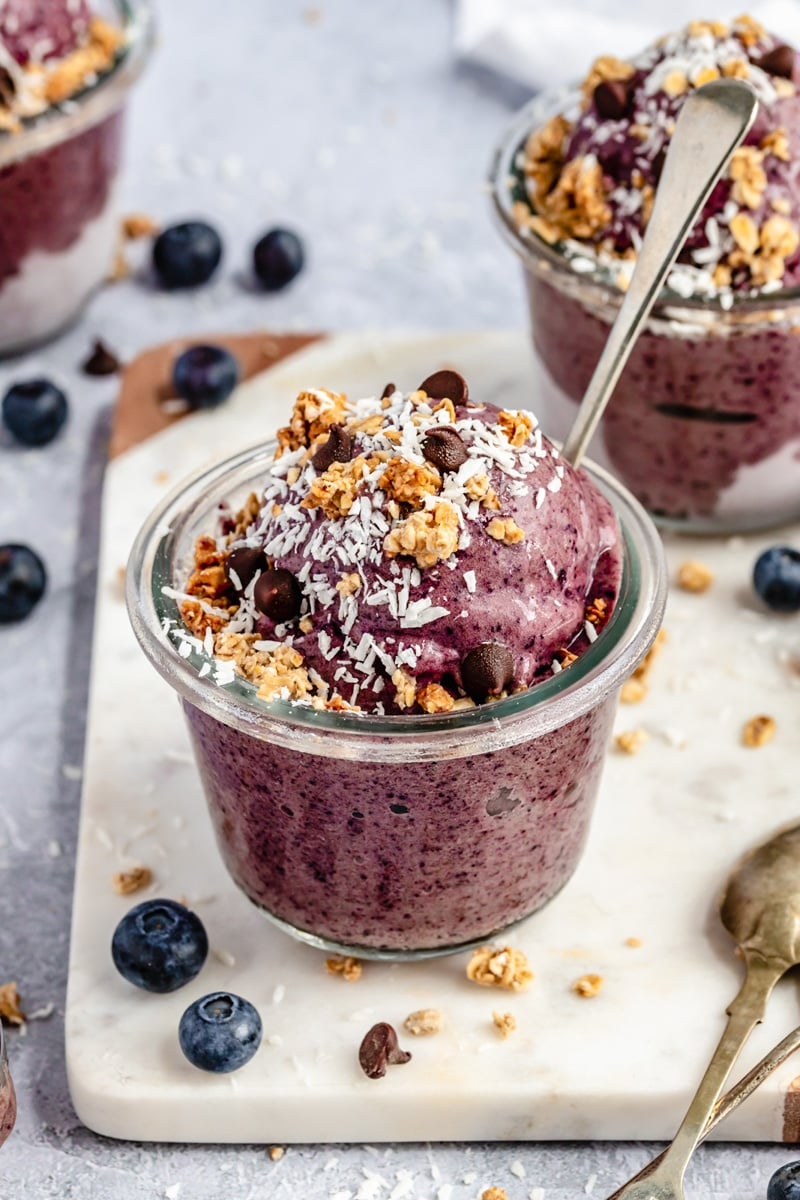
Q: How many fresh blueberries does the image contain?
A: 9